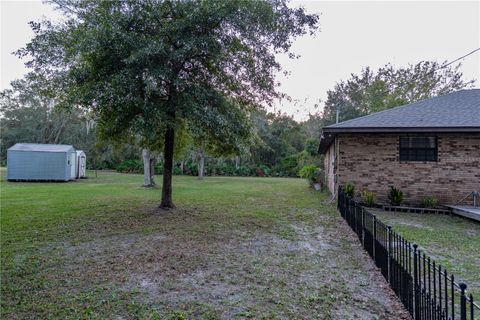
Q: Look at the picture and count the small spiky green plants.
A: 4